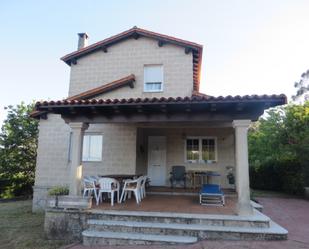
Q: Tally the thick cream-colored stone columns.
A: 2